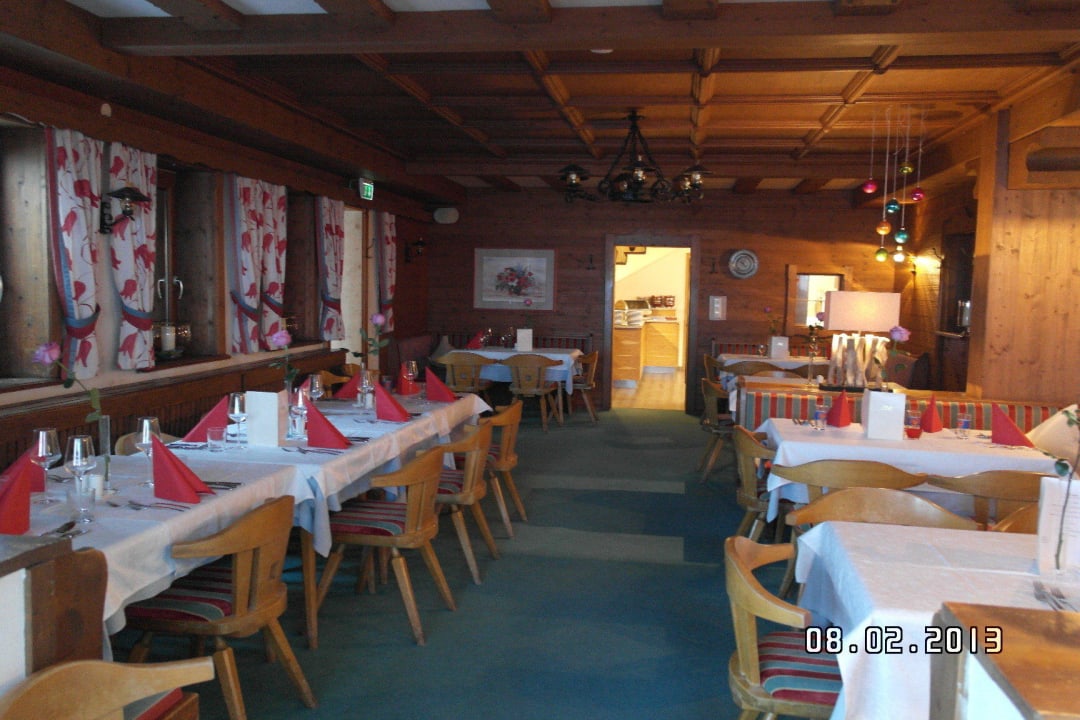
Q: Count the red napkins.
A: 14